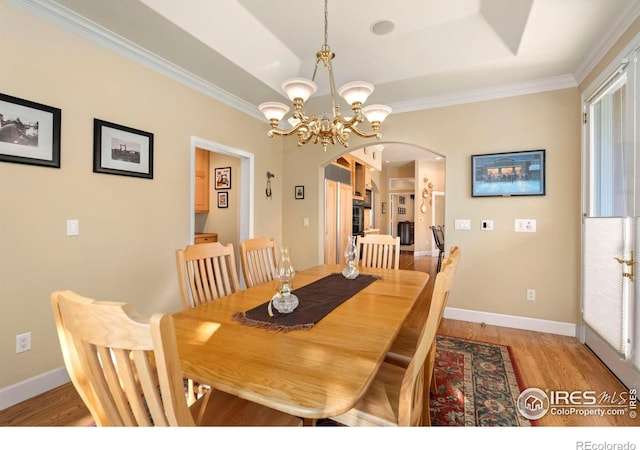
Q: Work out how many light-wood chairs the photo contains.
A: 6